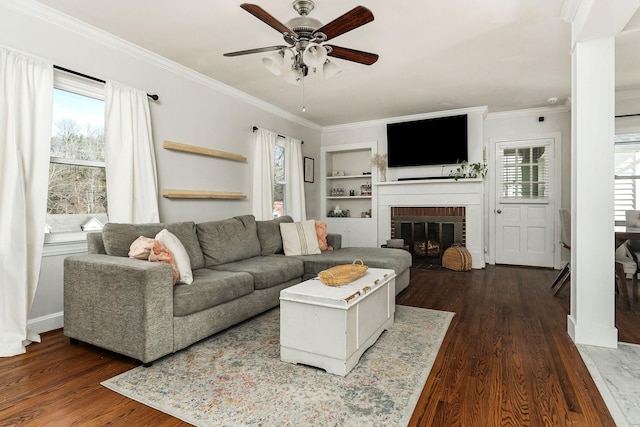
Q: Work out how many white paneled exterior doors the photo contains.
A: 1